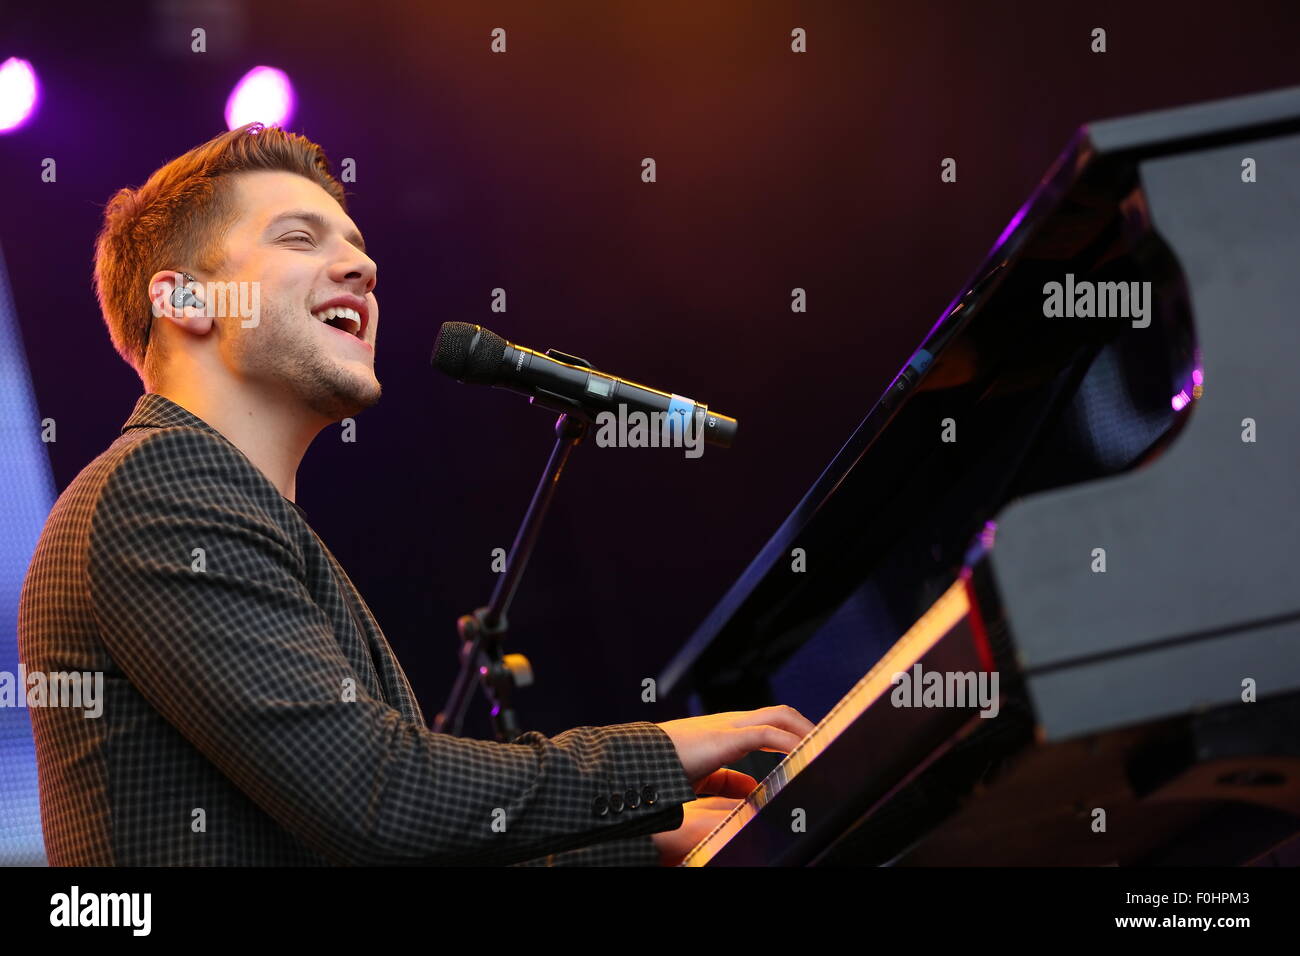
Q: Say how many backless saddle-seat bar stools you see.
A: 0